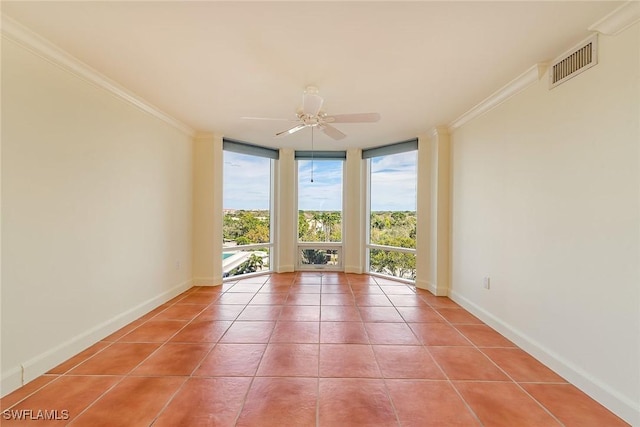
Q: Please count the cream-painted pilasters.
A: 4